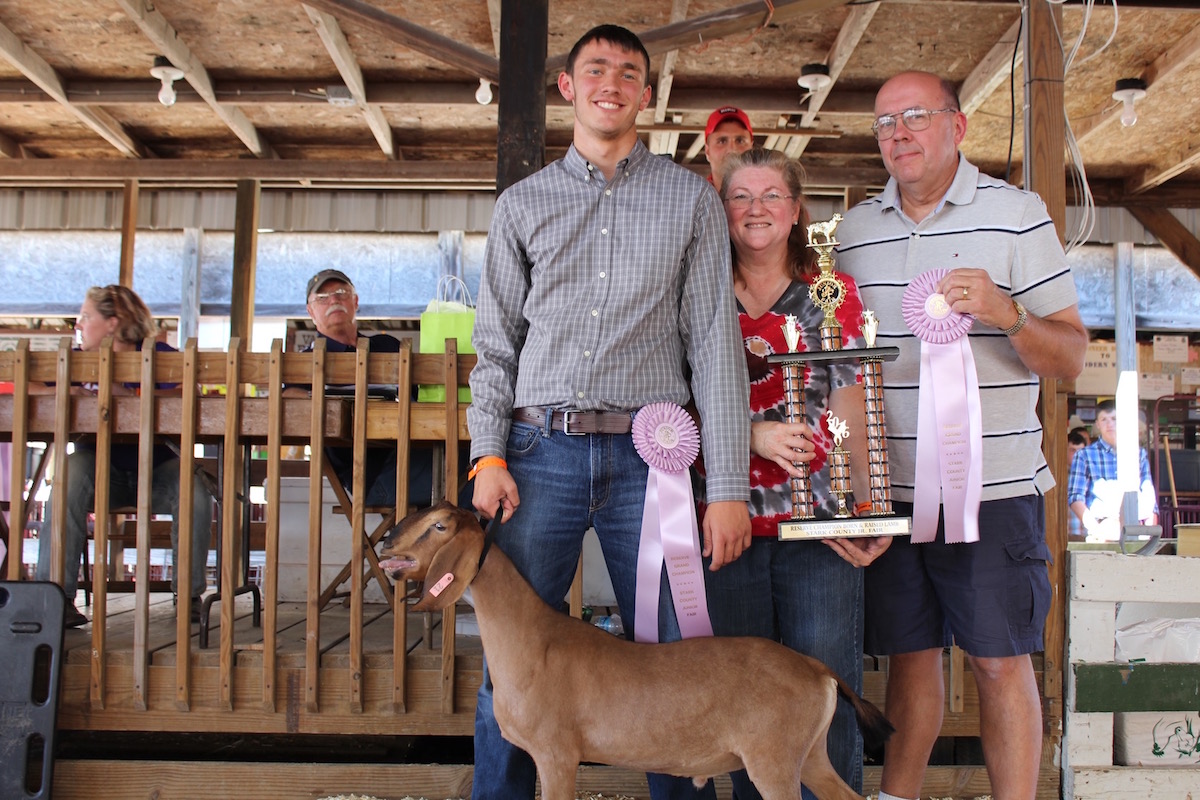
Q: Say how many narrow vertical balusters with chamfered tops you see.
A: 11